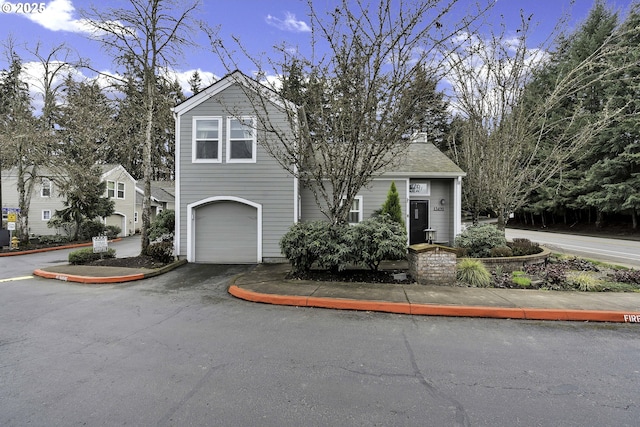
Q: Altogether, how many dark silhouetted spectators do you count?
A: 0